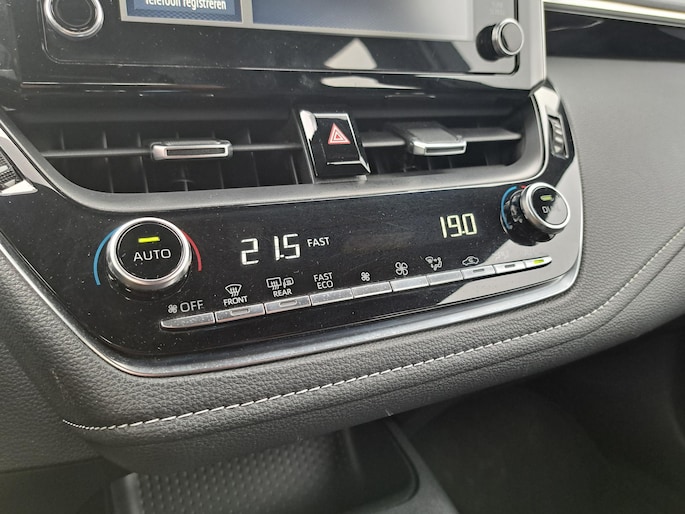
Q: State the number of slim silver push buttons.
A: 10